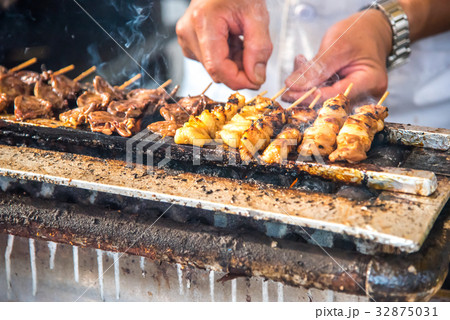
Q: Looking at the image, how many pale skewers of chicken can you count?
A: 6